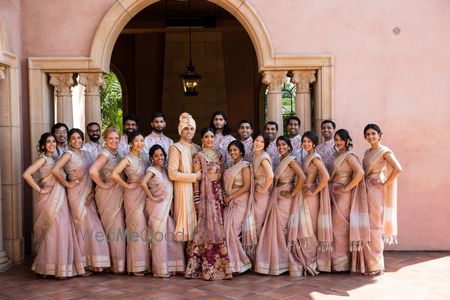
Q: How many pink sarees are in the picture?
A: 11